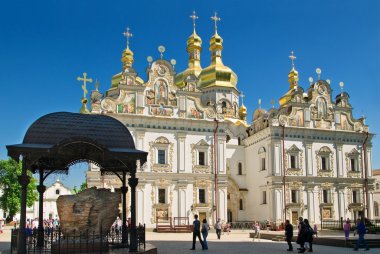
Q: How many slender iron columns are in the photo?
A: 4